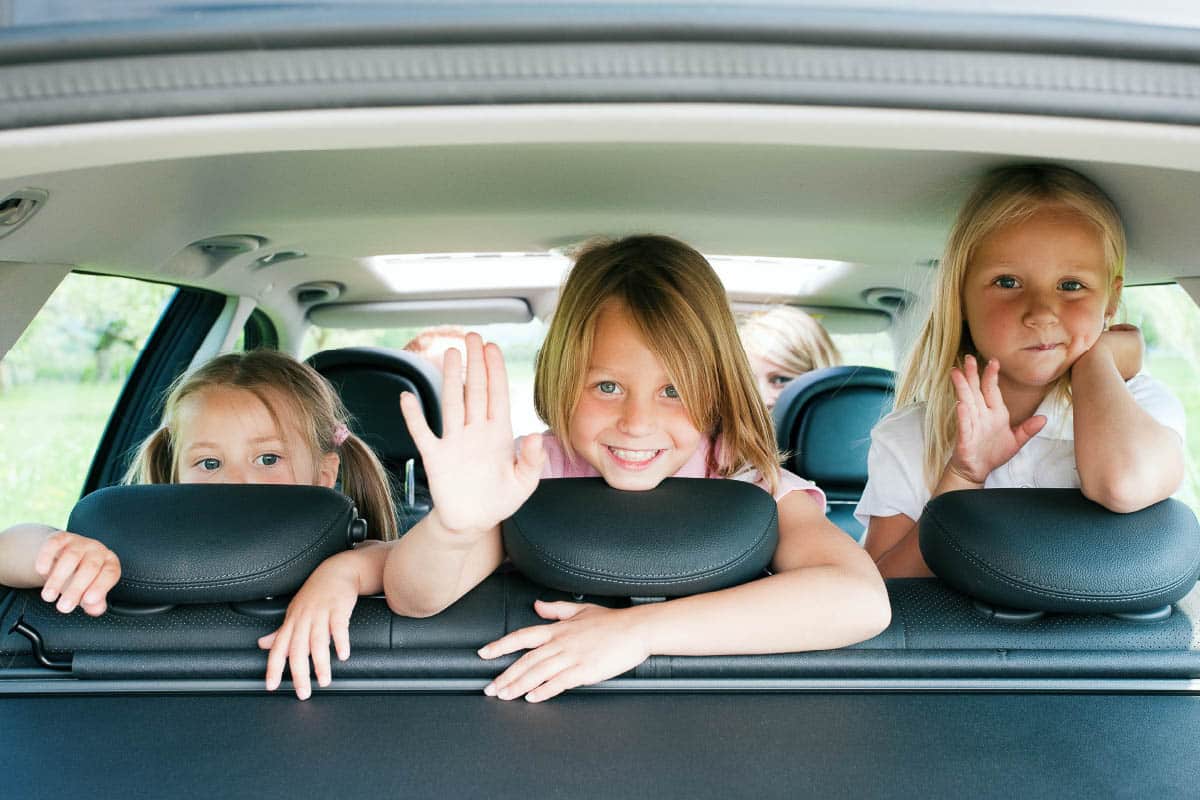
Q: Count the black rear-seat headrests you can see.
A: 3